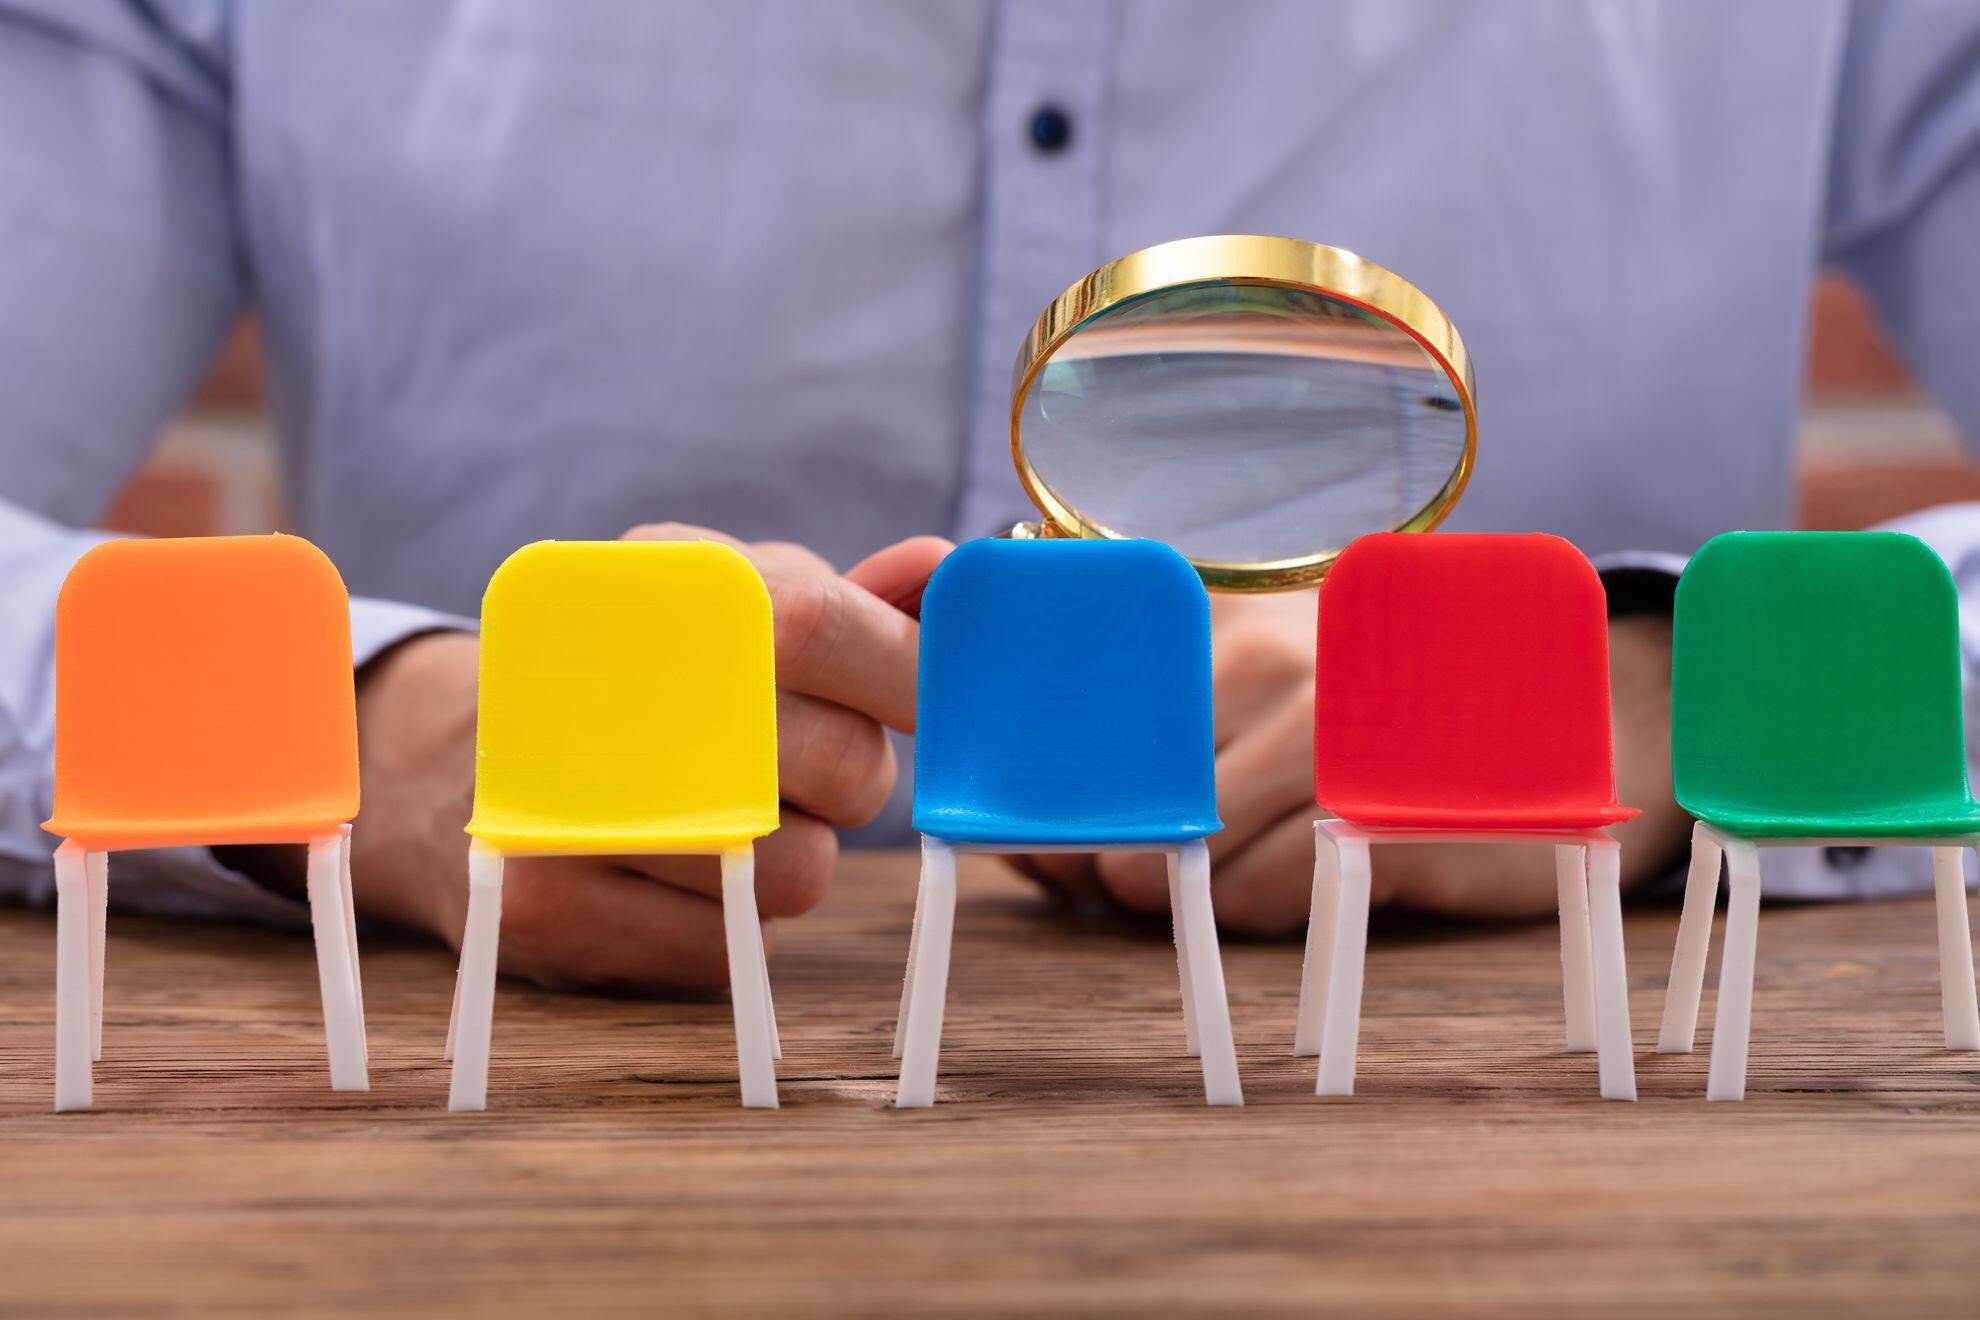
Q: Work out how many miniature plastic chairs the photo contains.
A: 5